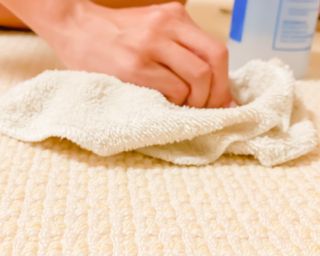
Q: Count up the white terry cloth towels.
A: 1